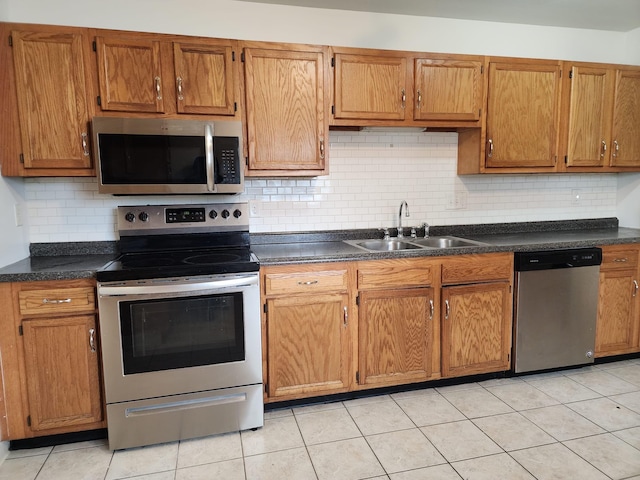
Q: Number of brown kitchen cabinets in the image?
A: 14